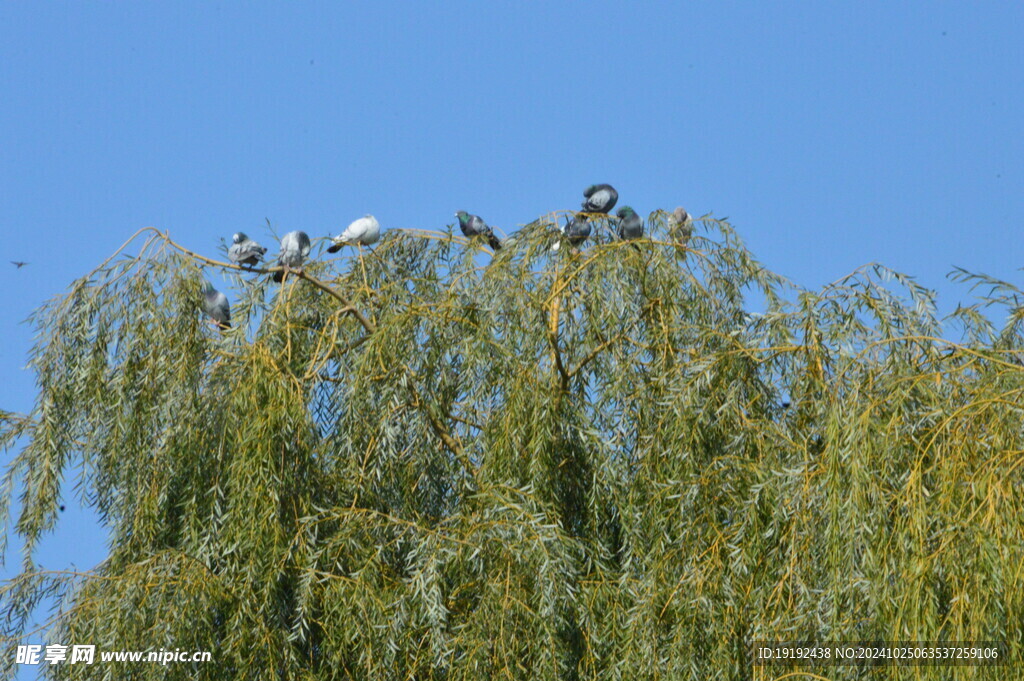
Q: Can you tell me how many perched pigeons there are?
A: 9